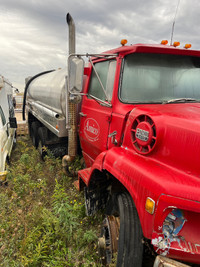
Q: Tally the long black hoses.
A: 1